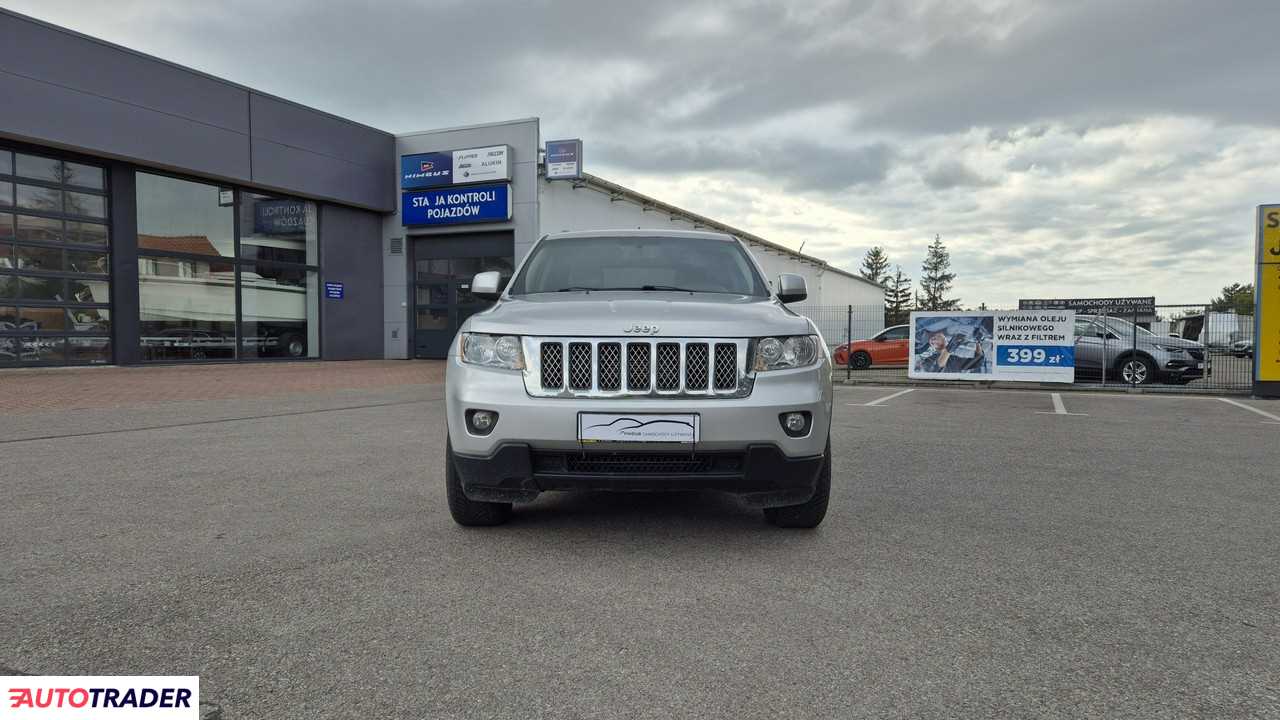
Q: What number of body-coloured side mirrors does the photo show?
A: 2